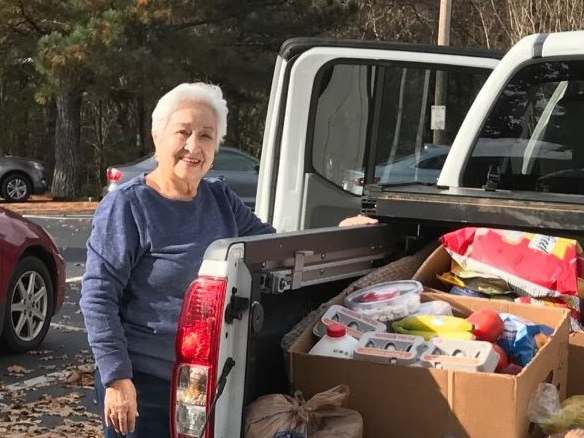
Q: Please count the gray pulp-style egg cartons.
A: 3